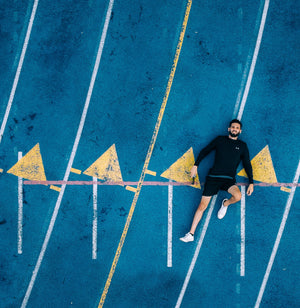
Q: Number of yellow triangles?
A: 4